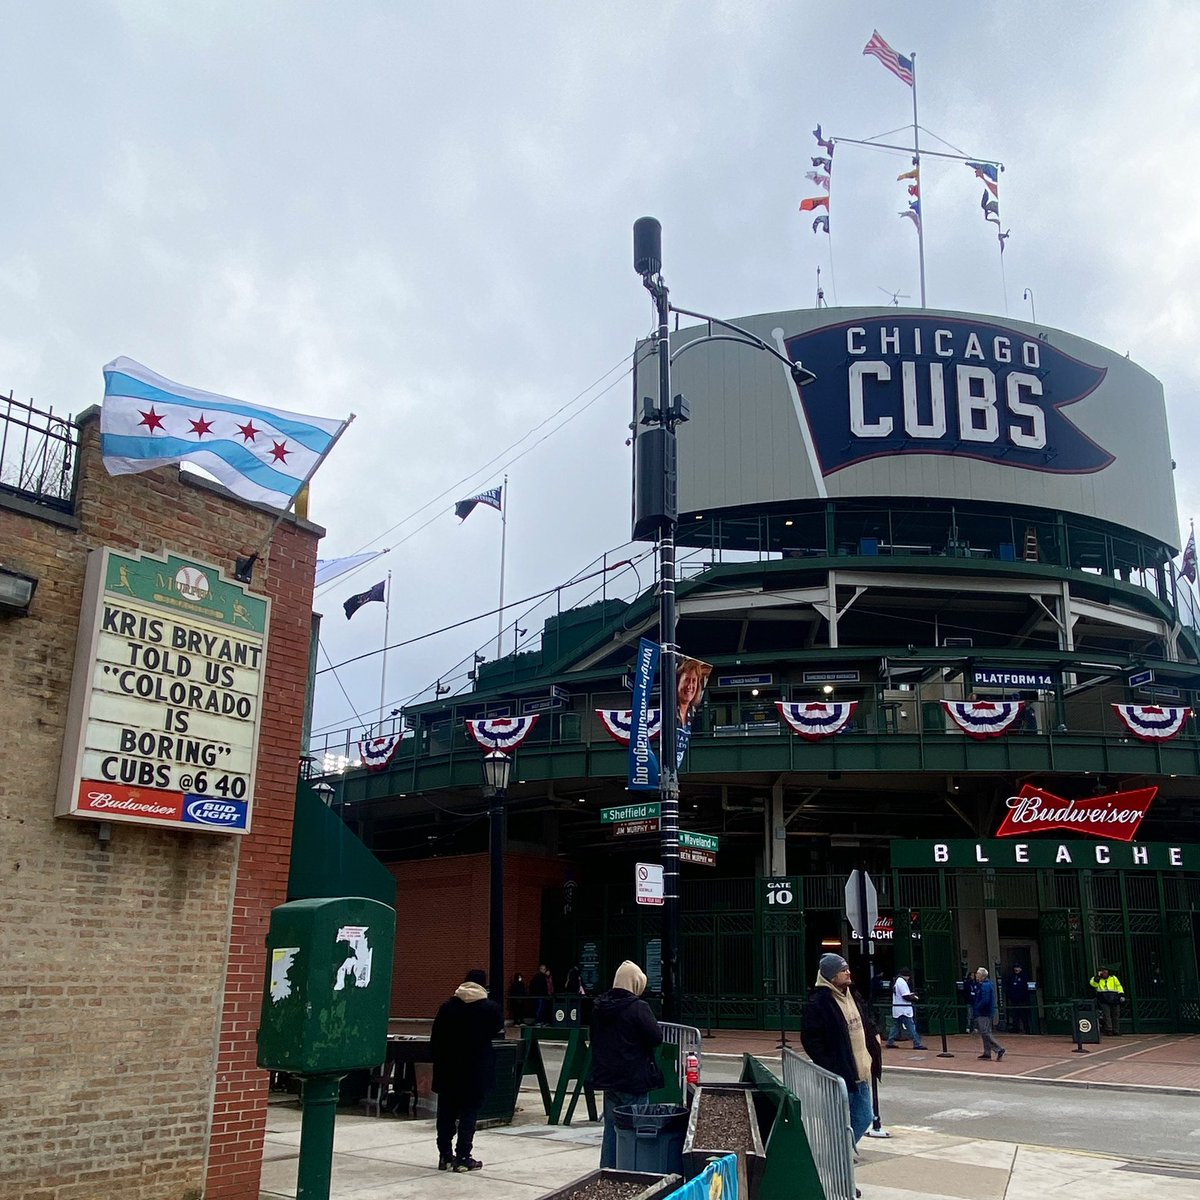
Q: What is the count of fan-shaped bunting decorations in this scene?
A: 6